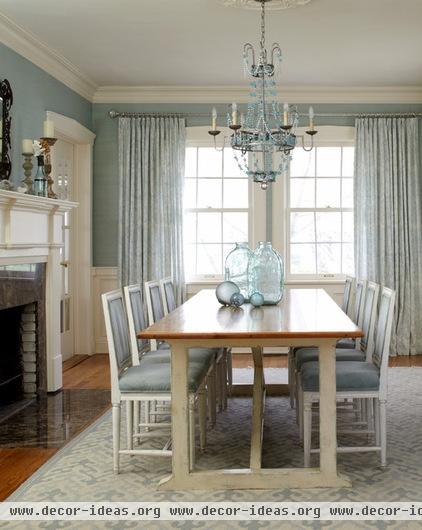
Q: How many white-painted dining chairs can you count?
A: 8